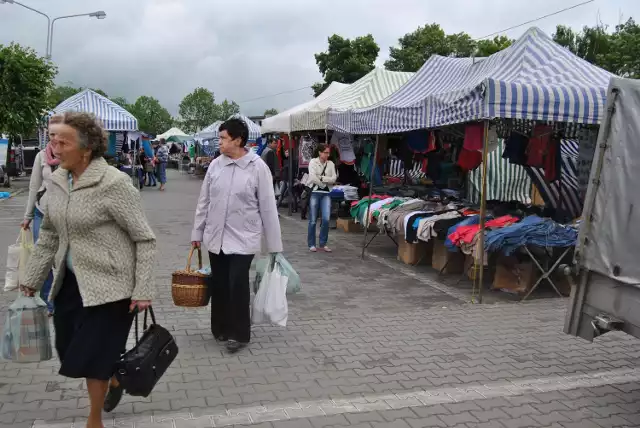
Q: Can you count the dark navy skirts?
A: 1